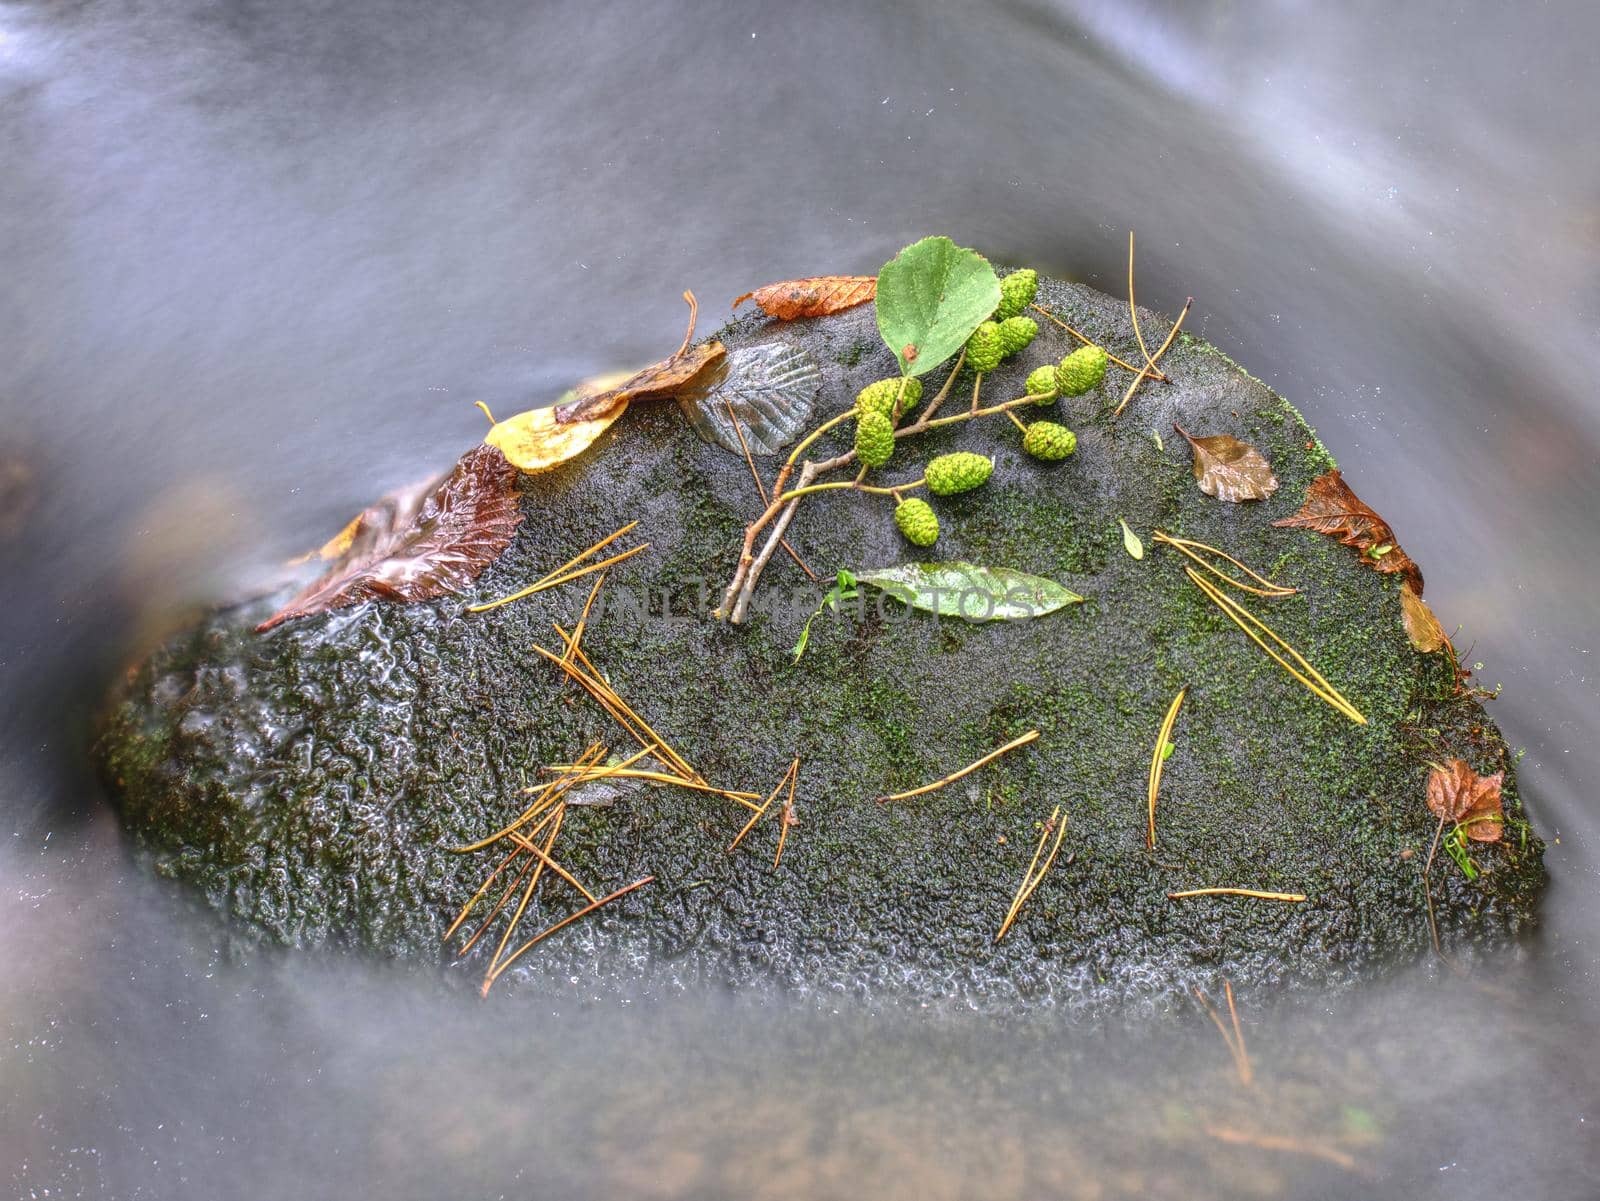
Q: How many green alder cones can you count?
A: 10